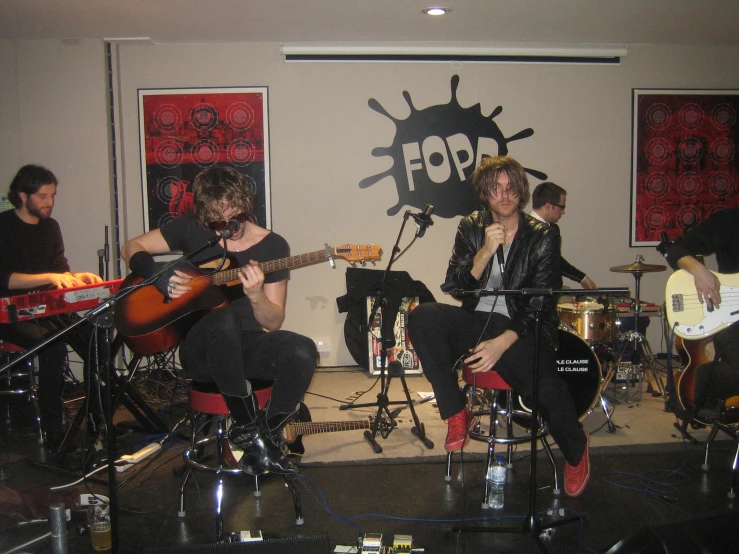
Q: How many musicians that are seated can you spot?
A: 5